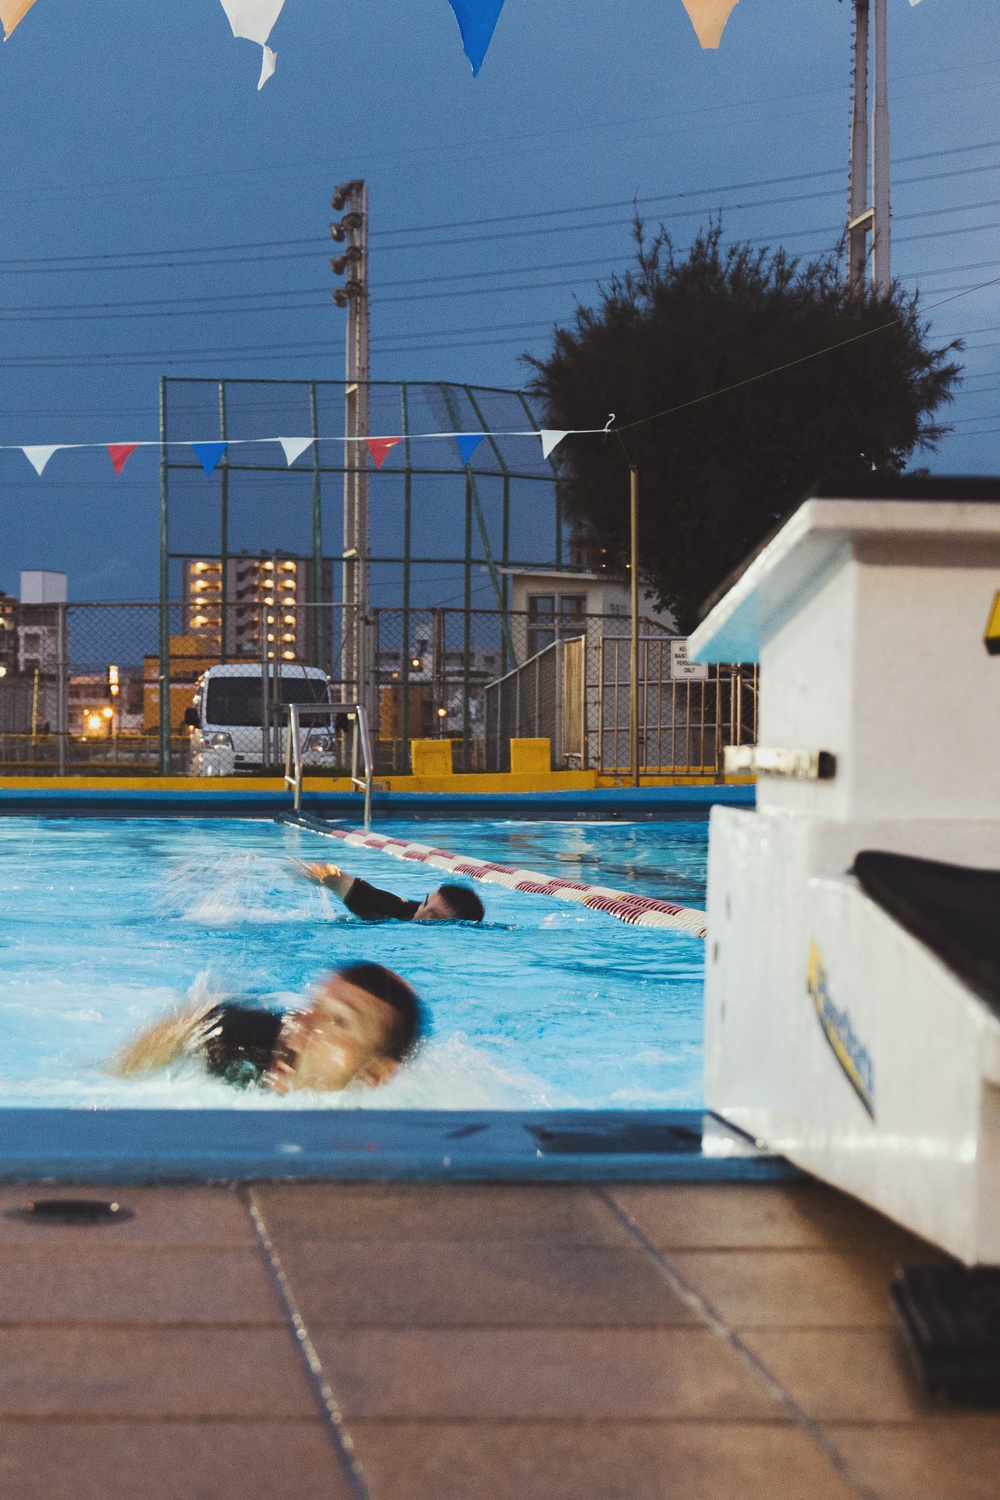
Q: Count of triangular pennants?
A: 12